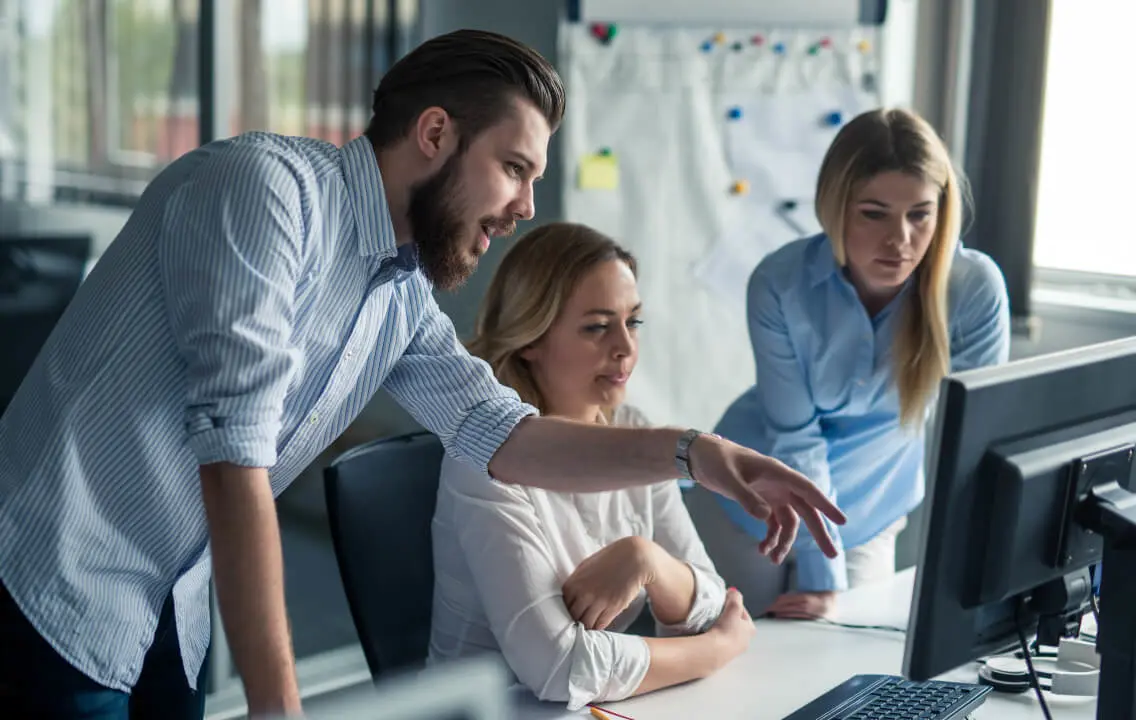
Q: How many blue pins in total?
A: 4